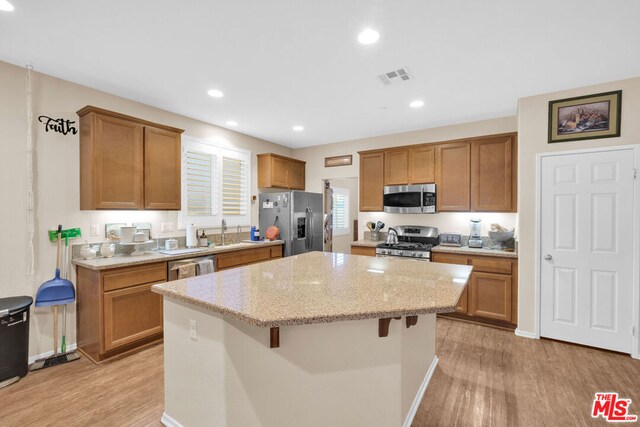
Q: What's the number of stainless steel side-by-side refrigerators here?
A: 1